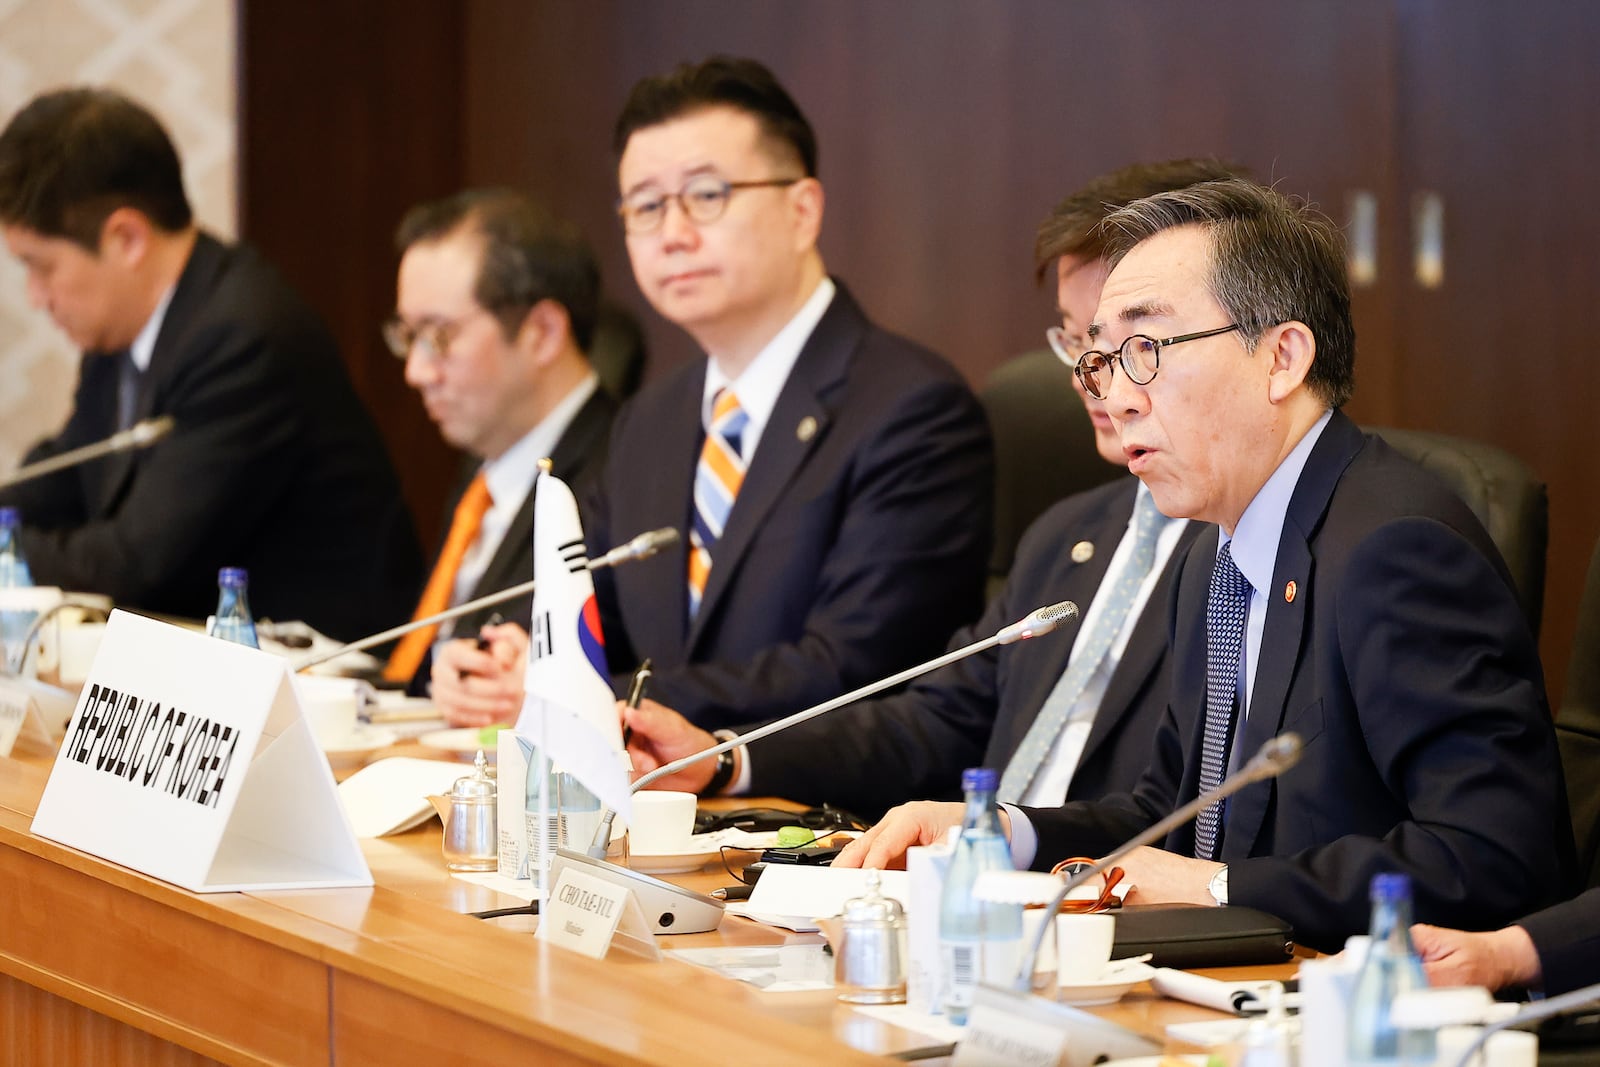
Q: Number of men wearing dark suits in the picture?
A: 5